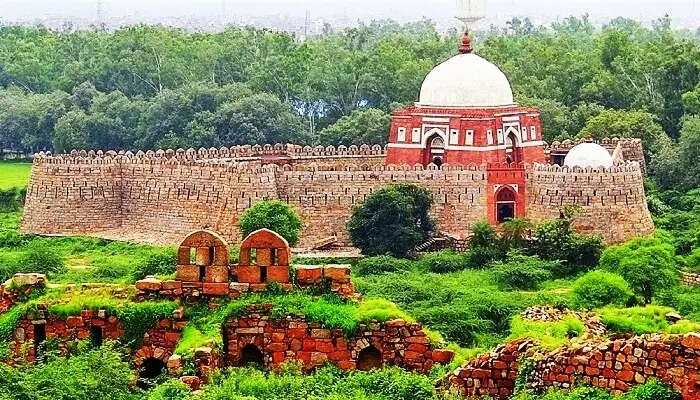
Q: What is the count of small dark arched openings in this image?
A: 3